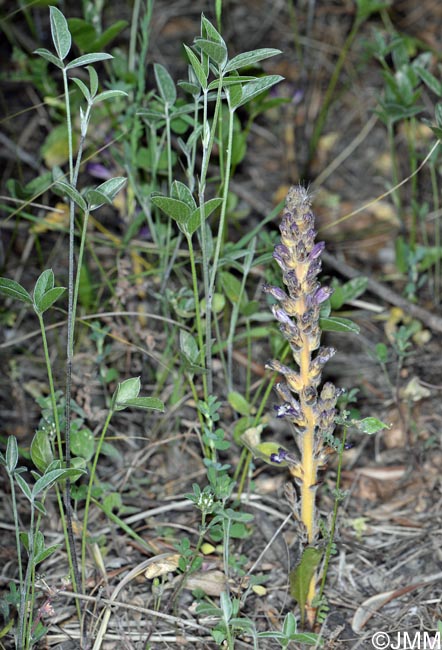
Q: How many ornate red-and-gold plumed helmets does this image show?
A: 0